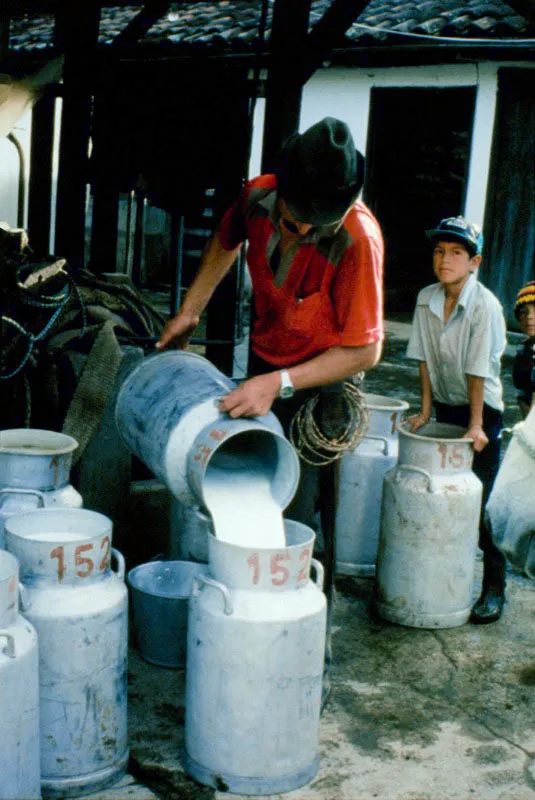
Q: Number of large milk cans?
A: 7